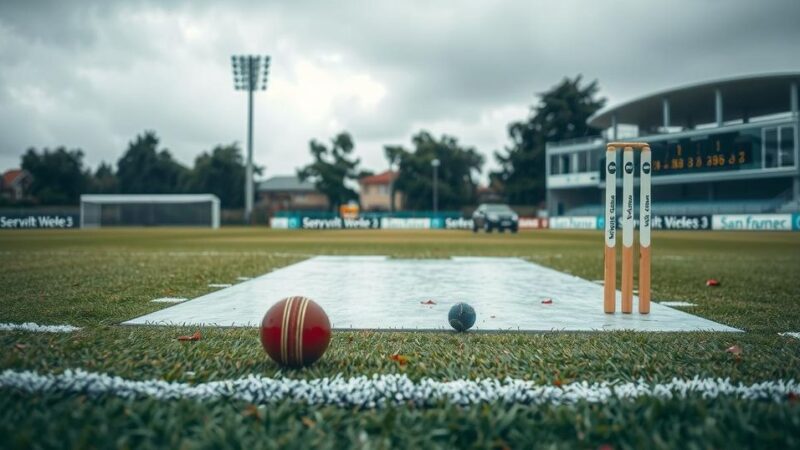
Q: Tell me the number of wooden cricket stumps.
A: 3